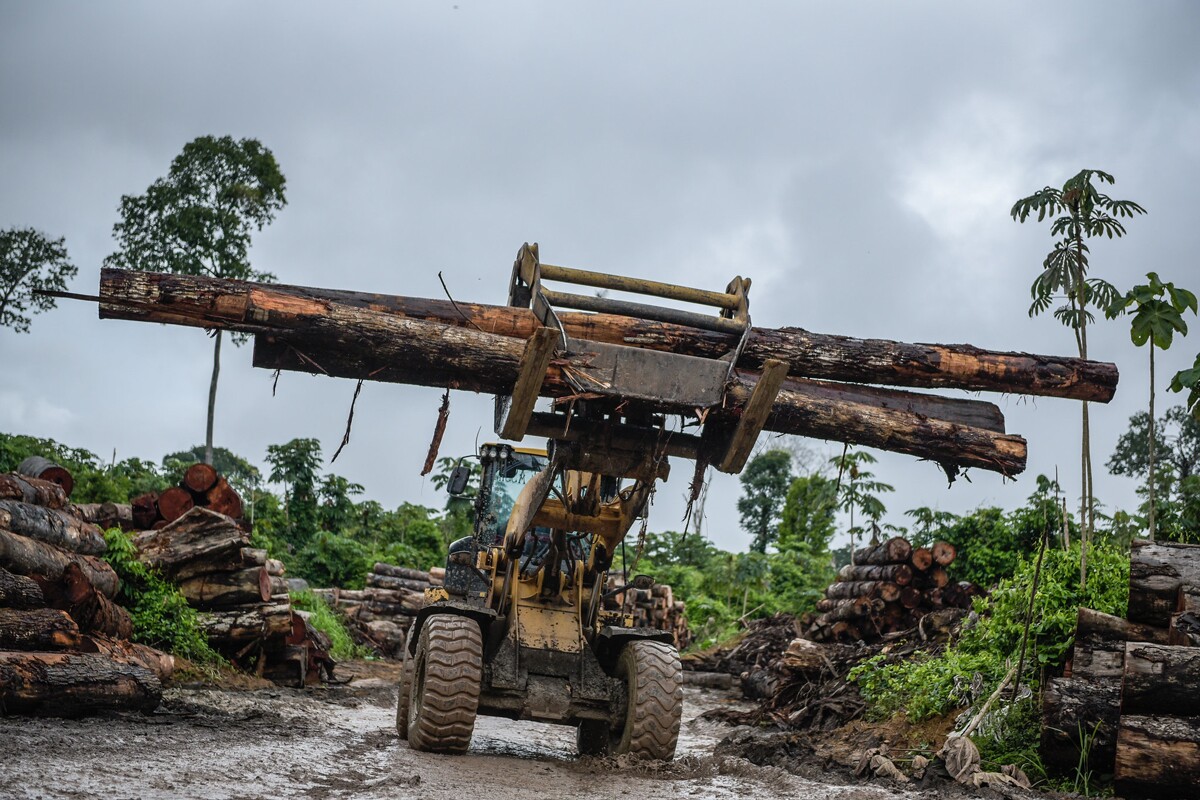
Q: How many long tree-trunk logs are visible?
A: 3